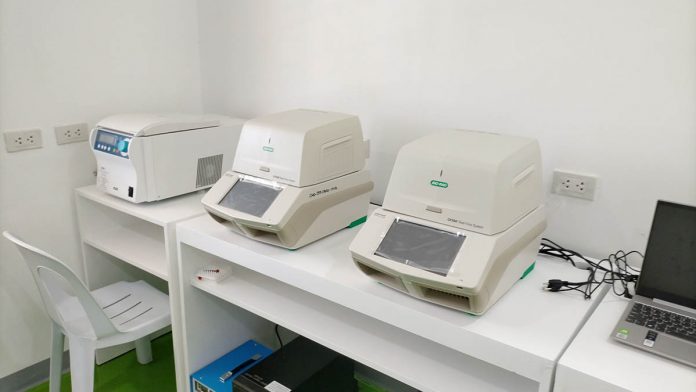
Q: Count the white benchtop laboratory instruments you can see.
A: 3